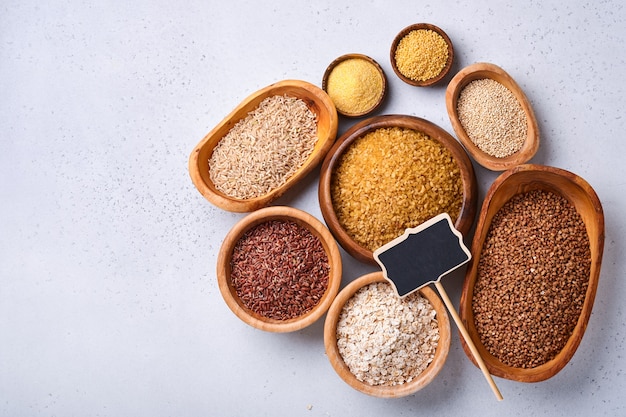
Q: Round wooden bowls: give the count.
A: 5